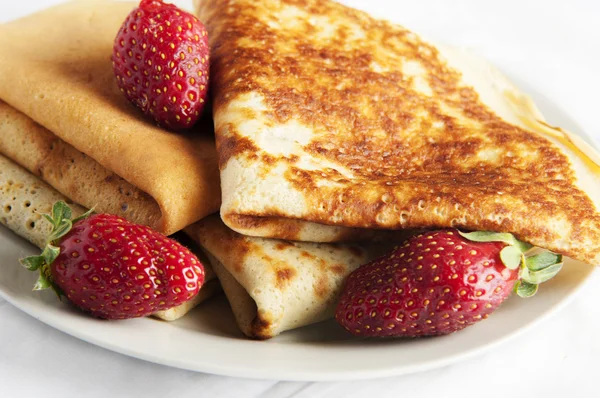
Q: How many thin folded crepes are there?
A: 4